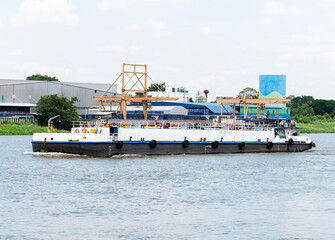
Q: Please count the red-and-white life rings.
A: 3